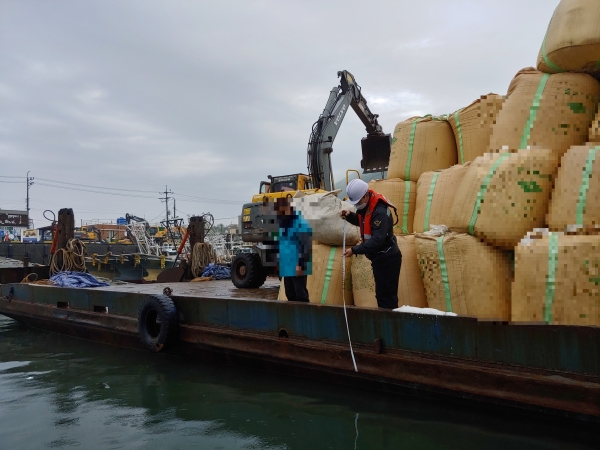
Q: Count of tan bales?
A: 13